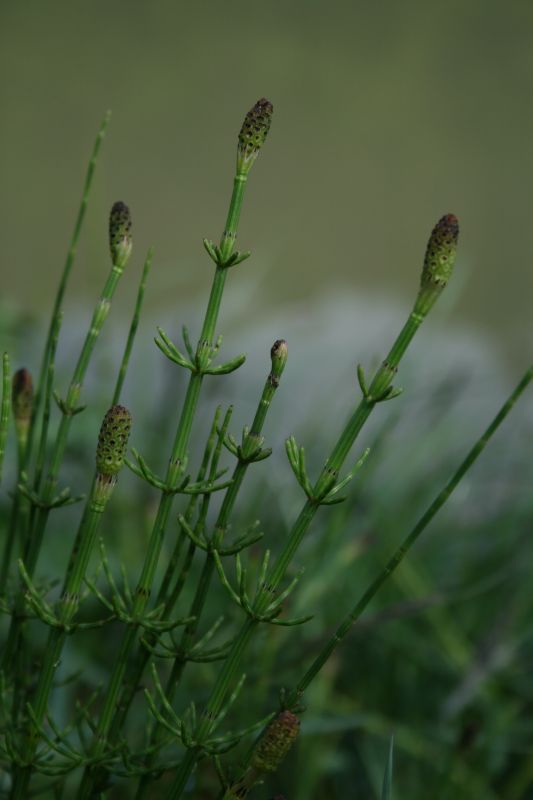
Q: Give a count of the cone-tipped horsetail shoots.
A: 7